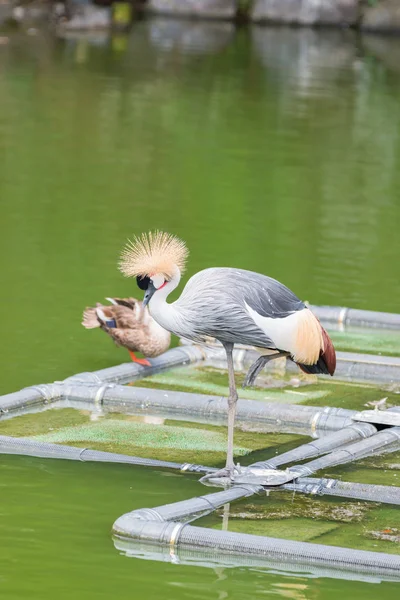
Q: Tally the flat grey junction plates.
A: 2